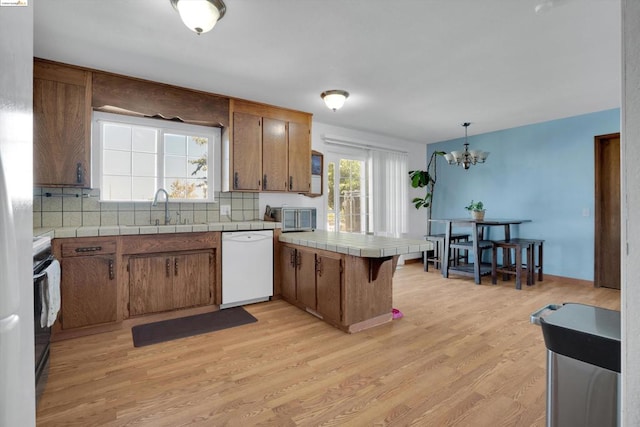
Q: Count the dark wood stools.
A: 4